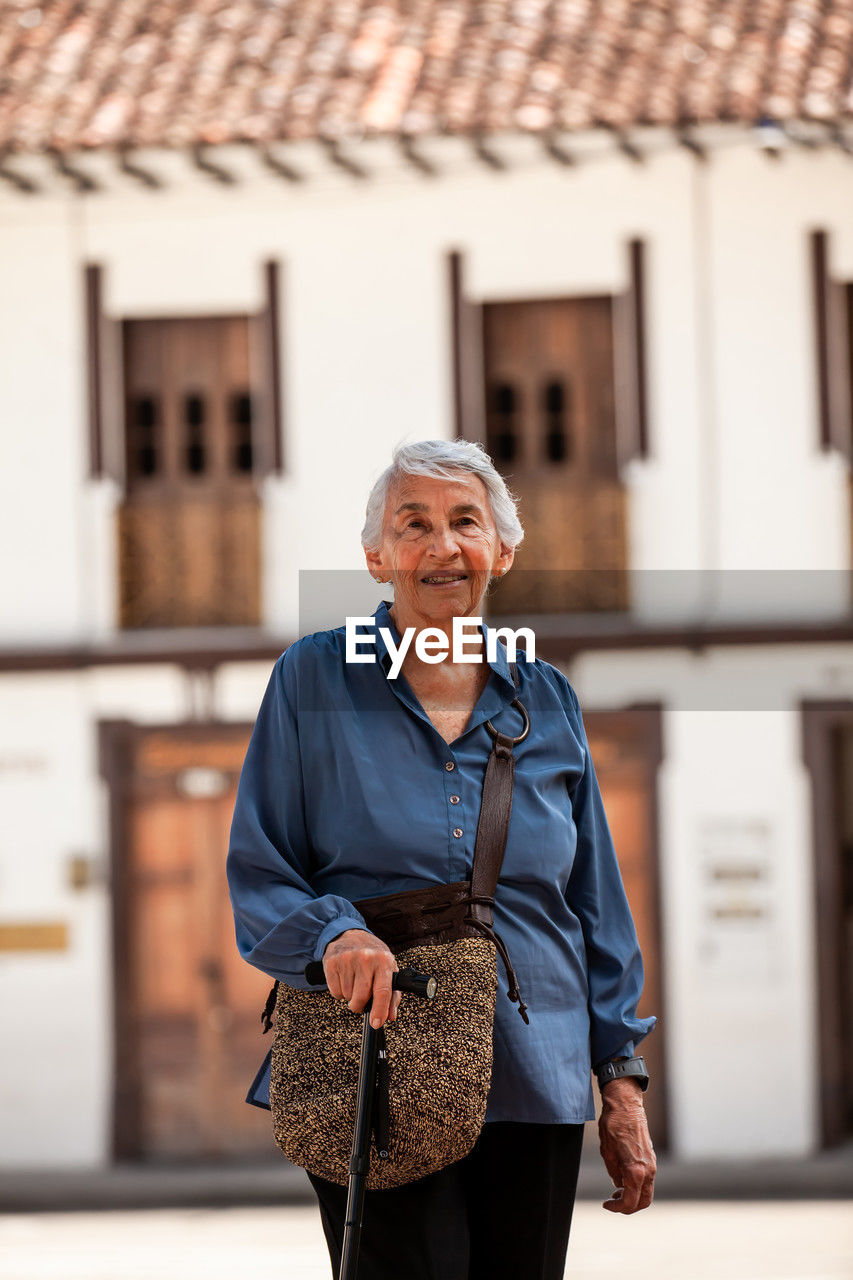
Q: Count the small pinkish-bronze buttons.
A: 3